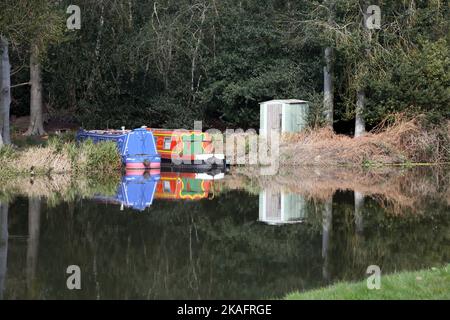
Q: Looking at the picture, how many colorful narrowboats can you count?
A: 2